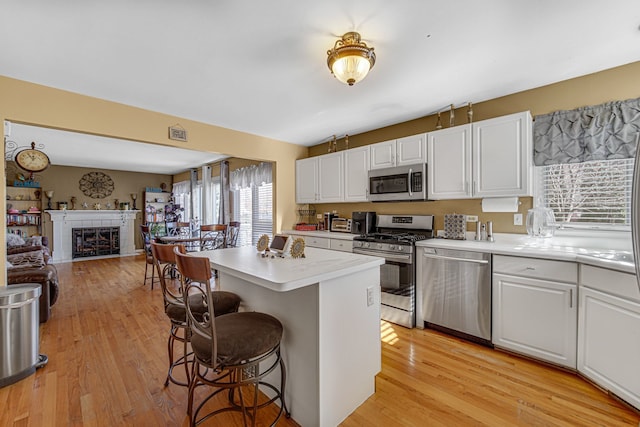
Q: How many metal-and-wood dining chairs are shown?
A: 4